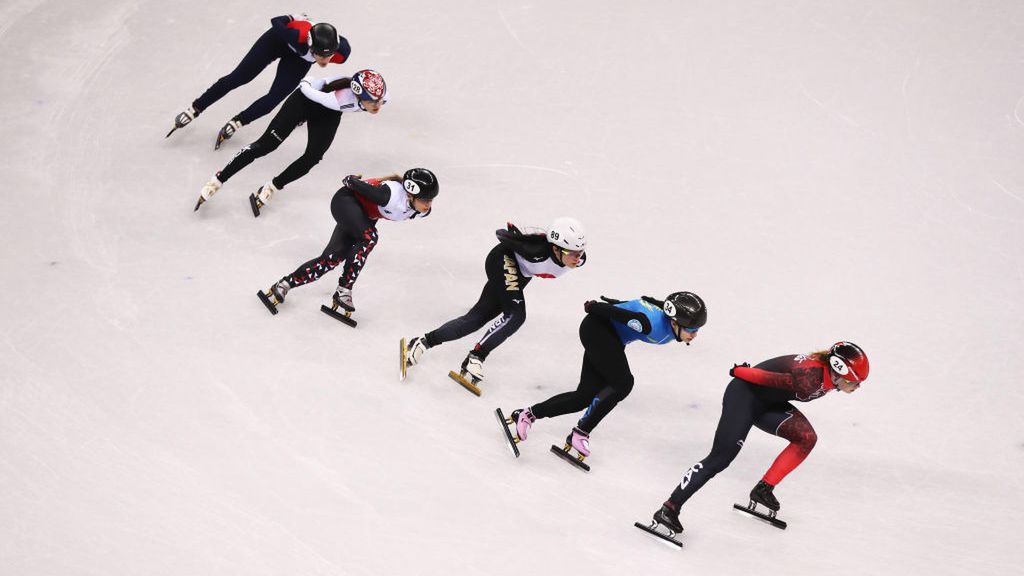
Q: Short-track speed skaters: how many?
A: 6